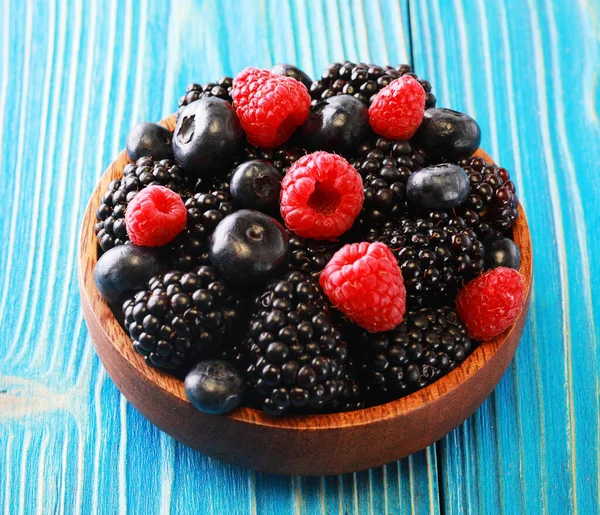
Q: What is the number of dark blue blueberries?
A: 11